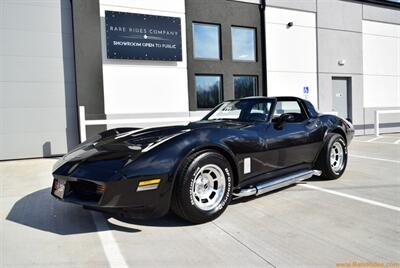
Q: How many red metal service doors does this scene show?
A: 0